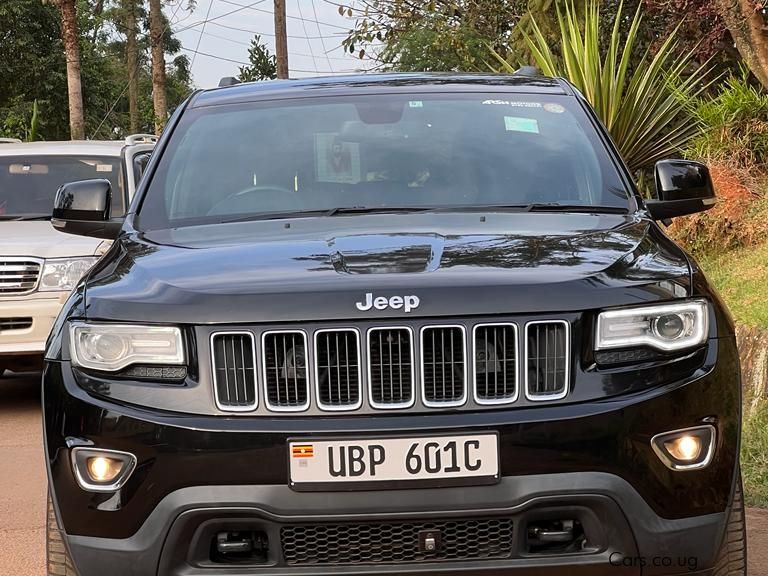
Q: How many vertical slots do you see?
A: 7